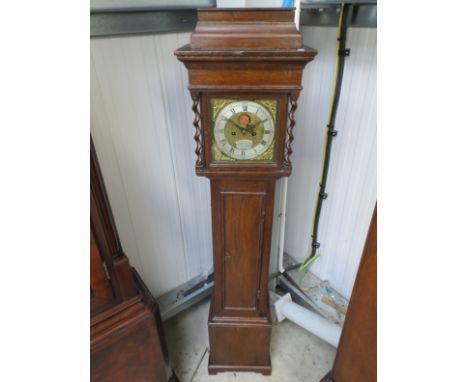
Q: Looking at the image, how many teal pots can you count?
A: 0